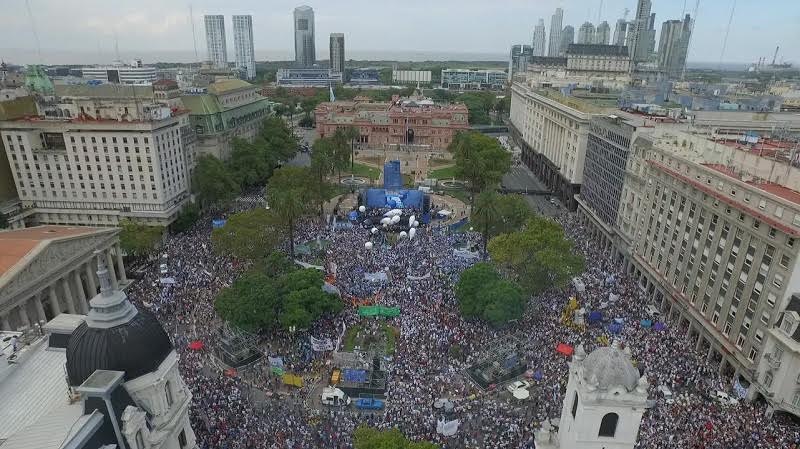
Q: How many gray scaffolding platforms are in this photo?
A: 3